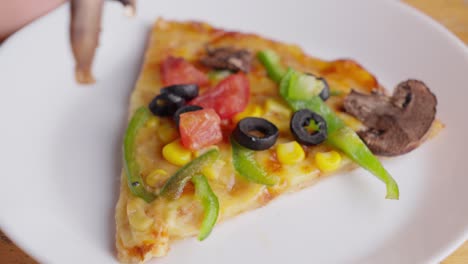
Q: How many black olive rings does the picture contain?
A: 6